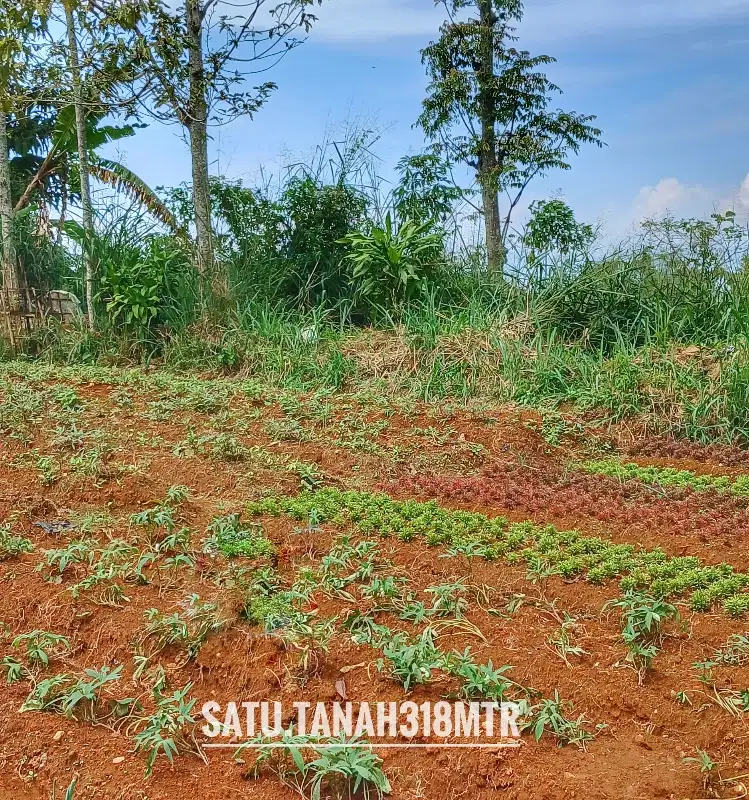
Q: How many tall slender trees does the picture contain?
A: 4